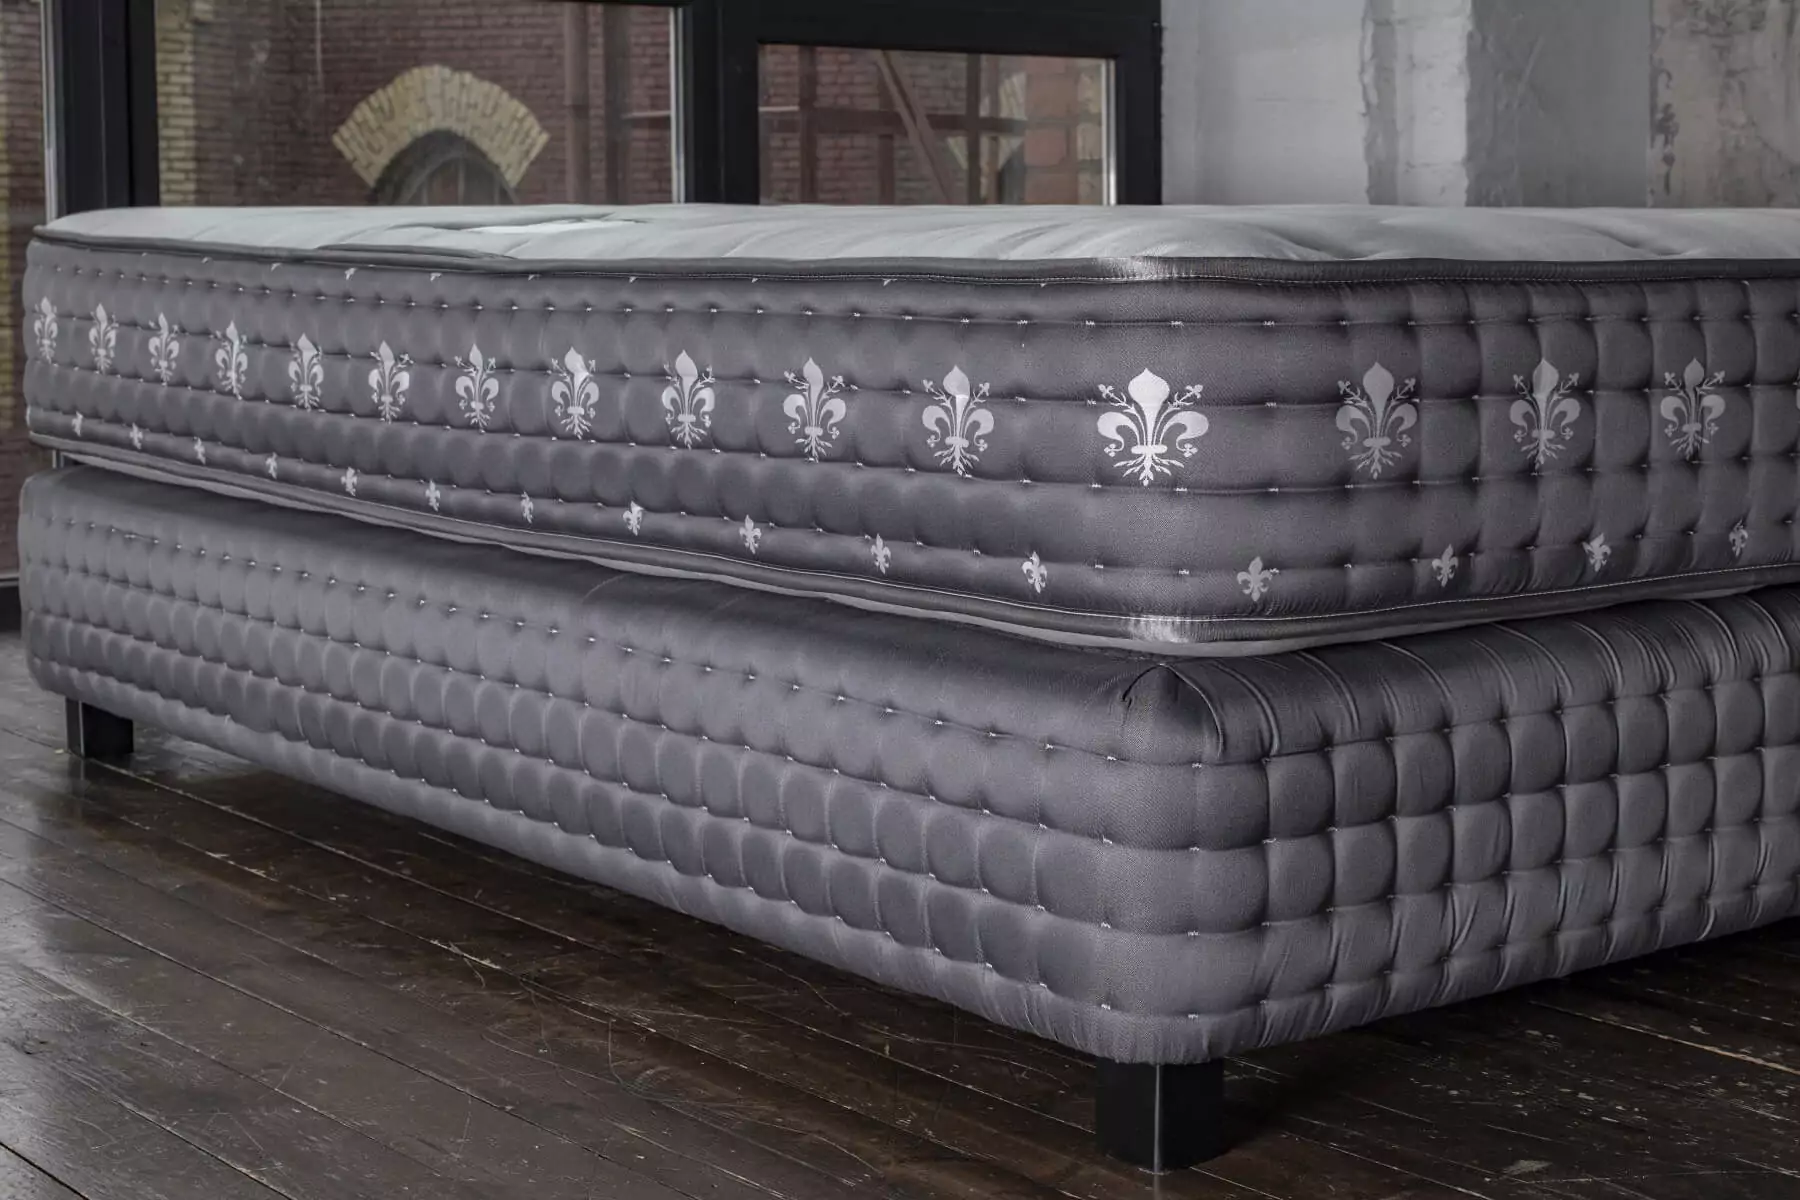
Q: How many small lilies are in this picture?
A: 15